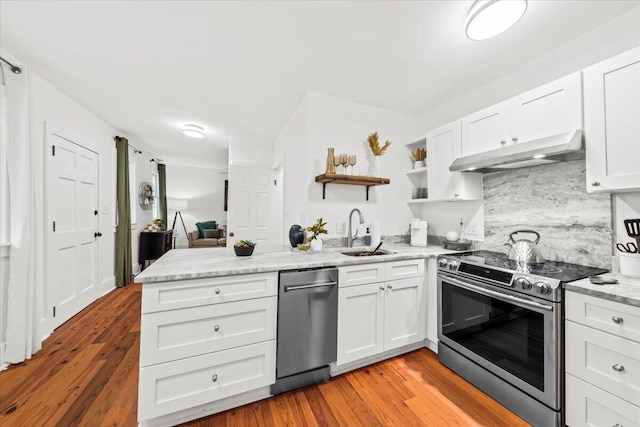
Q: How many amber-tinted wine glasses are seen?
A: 4